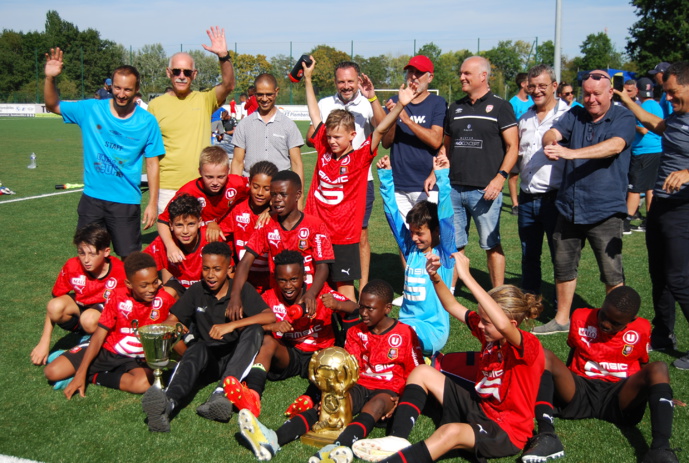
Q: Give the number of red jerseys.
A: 11